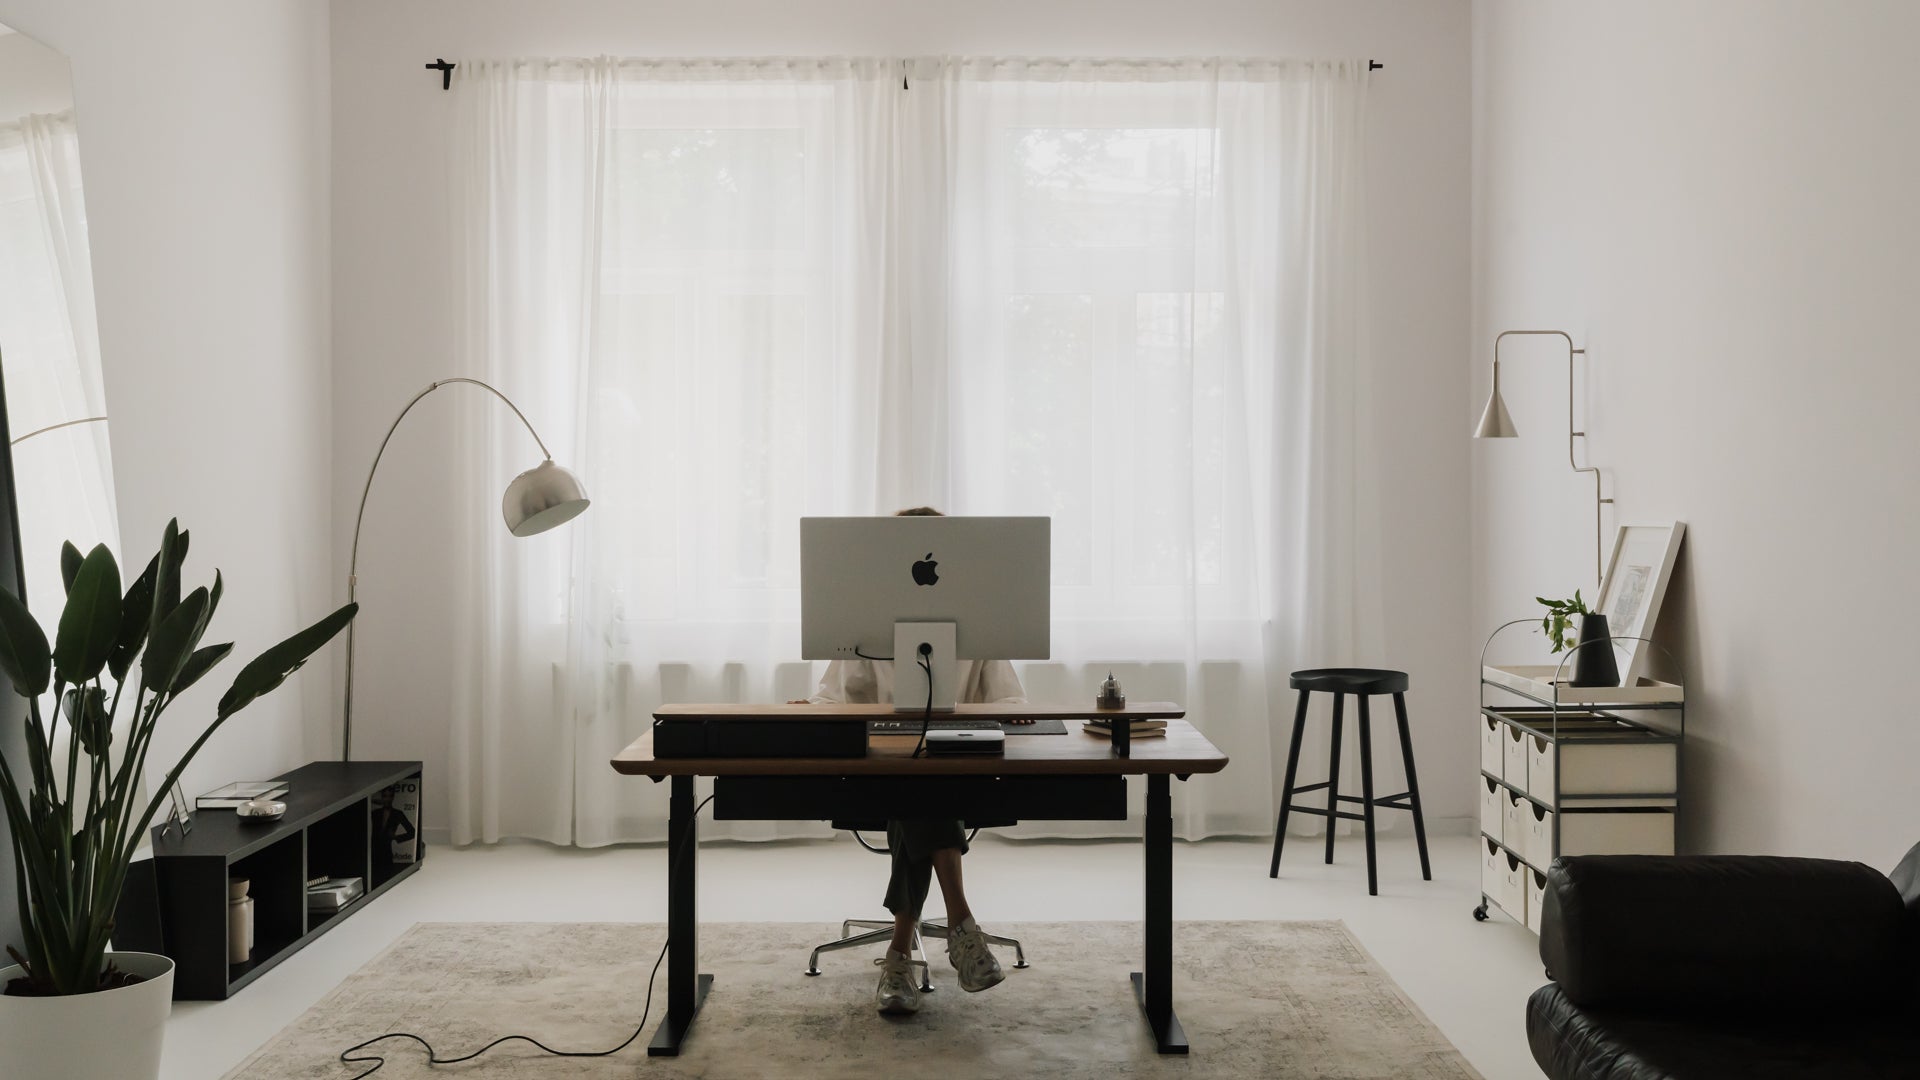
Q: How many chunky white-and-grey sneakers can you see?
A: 2